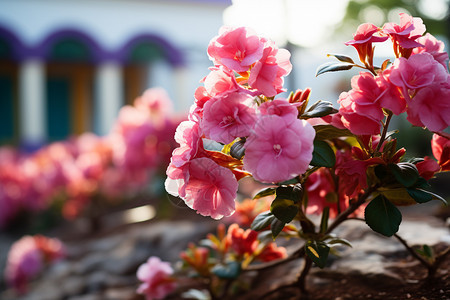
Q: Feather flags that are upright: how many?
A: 0